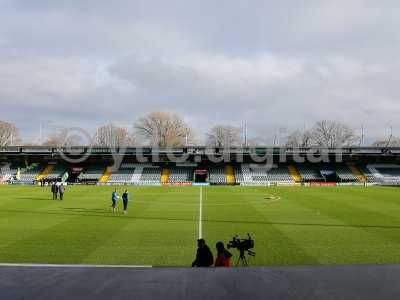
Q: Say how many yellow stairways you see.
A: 6